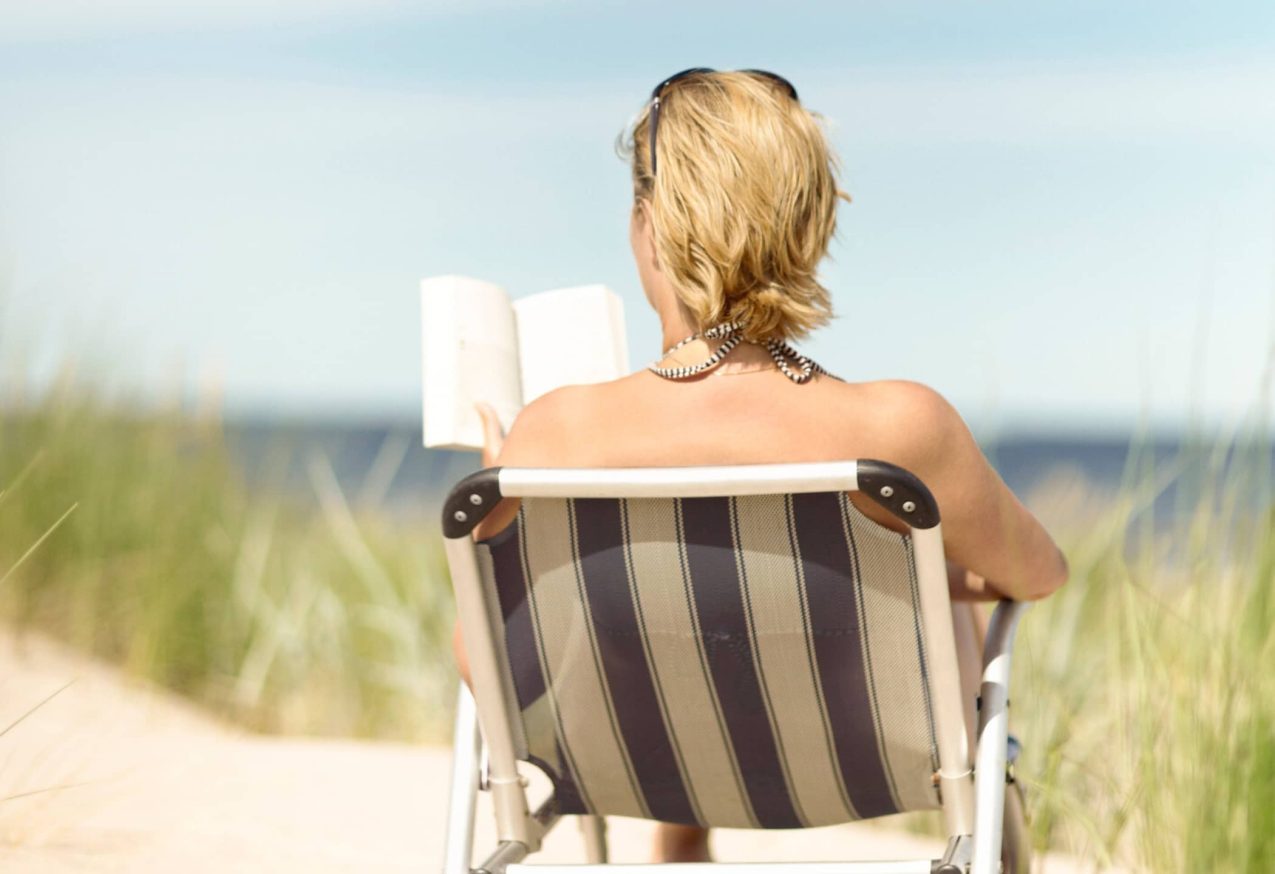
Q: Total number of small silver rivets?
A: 4